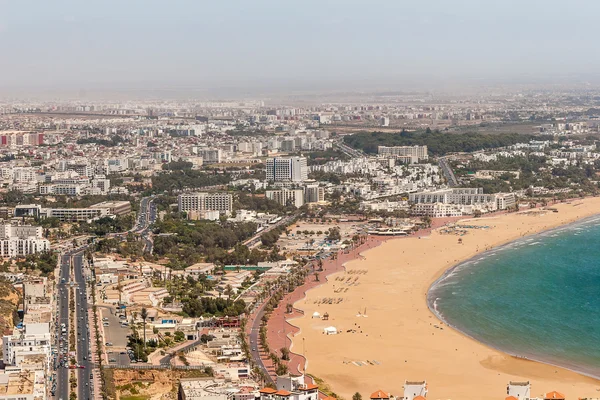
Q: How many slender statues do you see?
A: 0